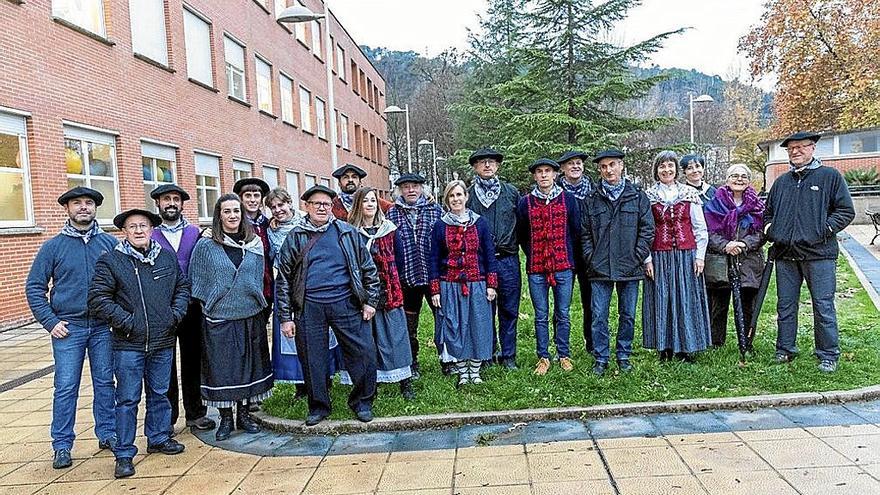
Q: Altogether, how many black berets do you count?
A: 12